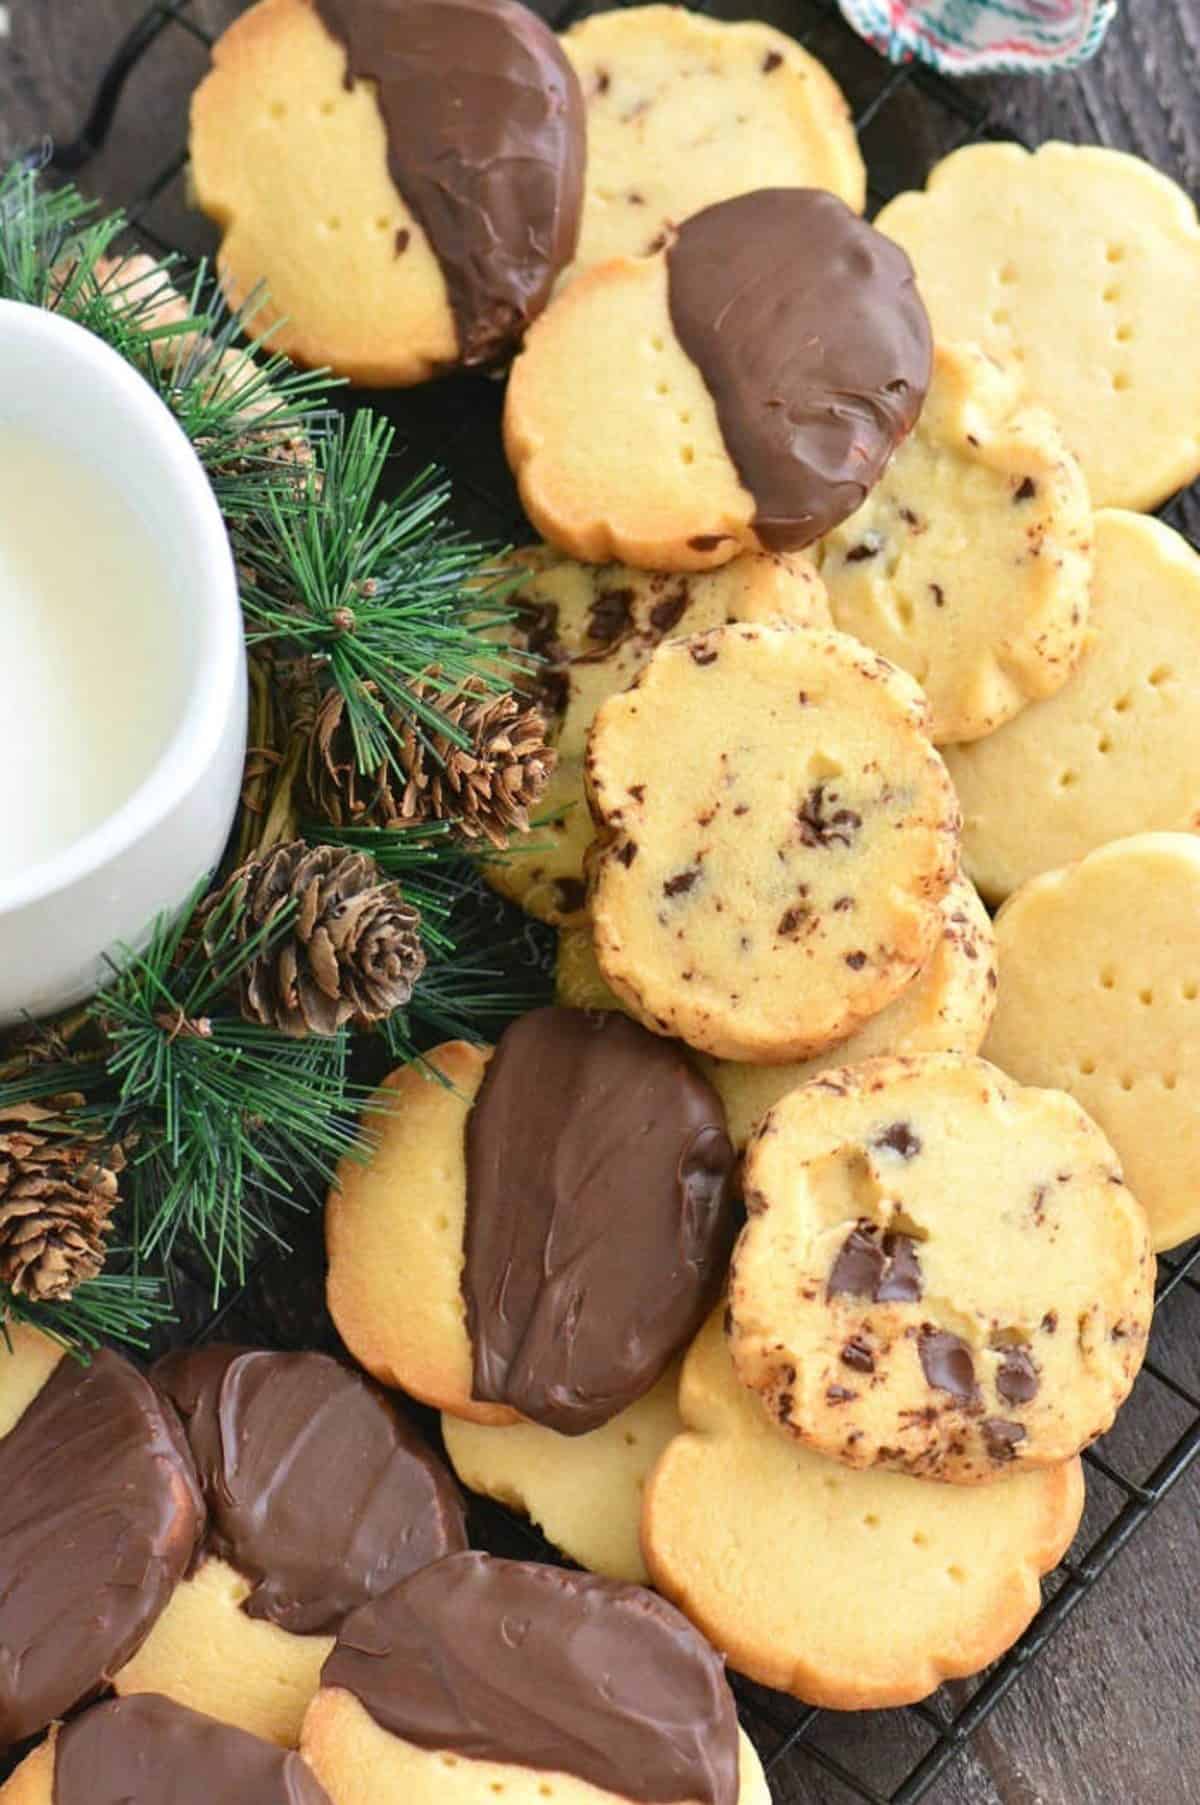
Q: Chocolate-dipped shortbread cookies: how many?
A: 7